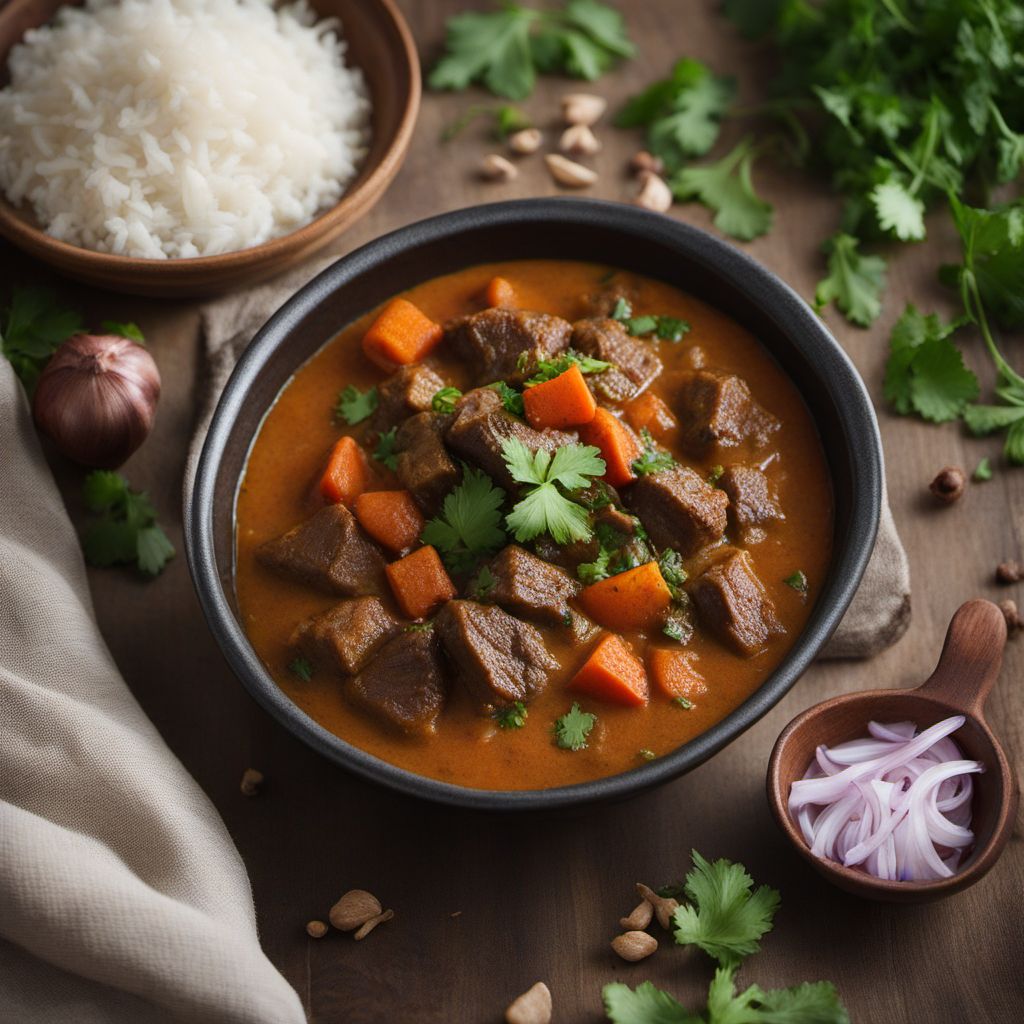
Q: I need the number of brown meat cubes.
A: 14